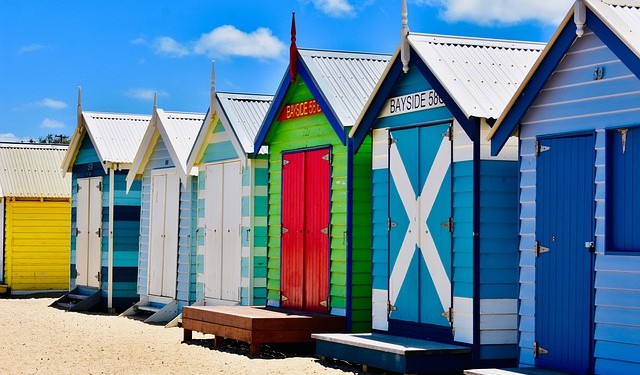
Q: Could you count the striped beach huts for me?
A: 2